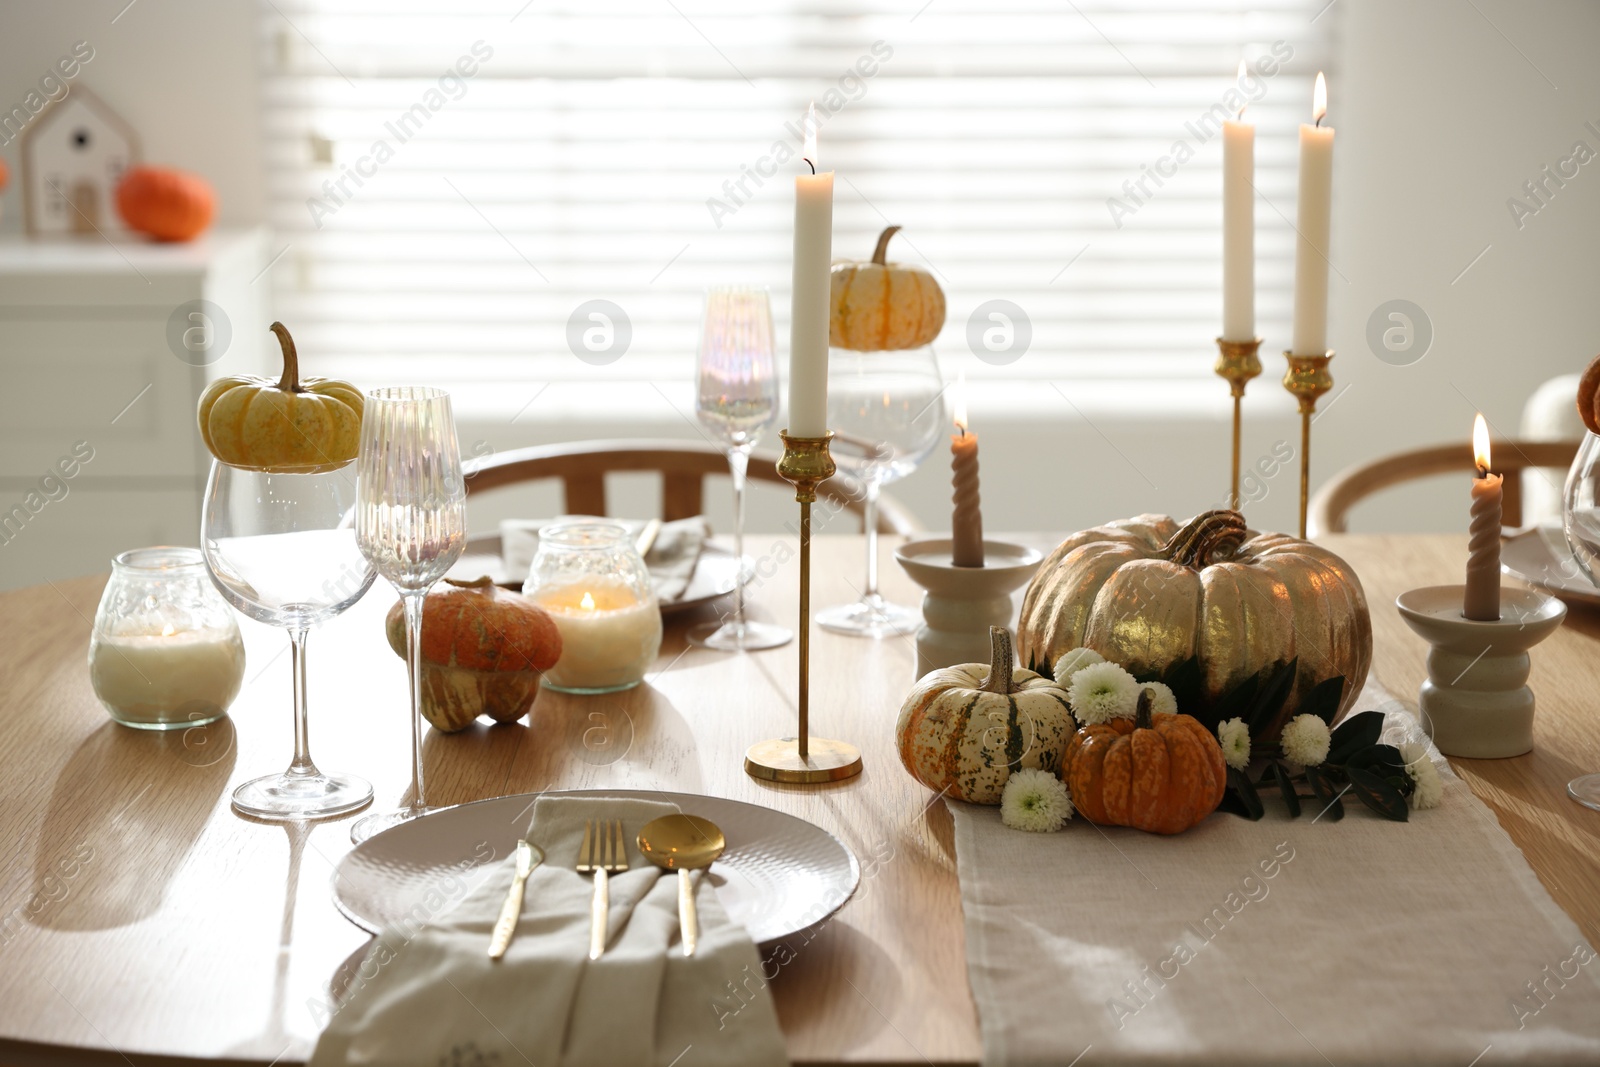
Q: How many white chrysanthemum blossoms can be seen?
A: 7